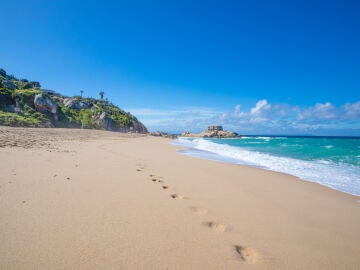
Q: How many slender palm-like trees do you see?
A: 2